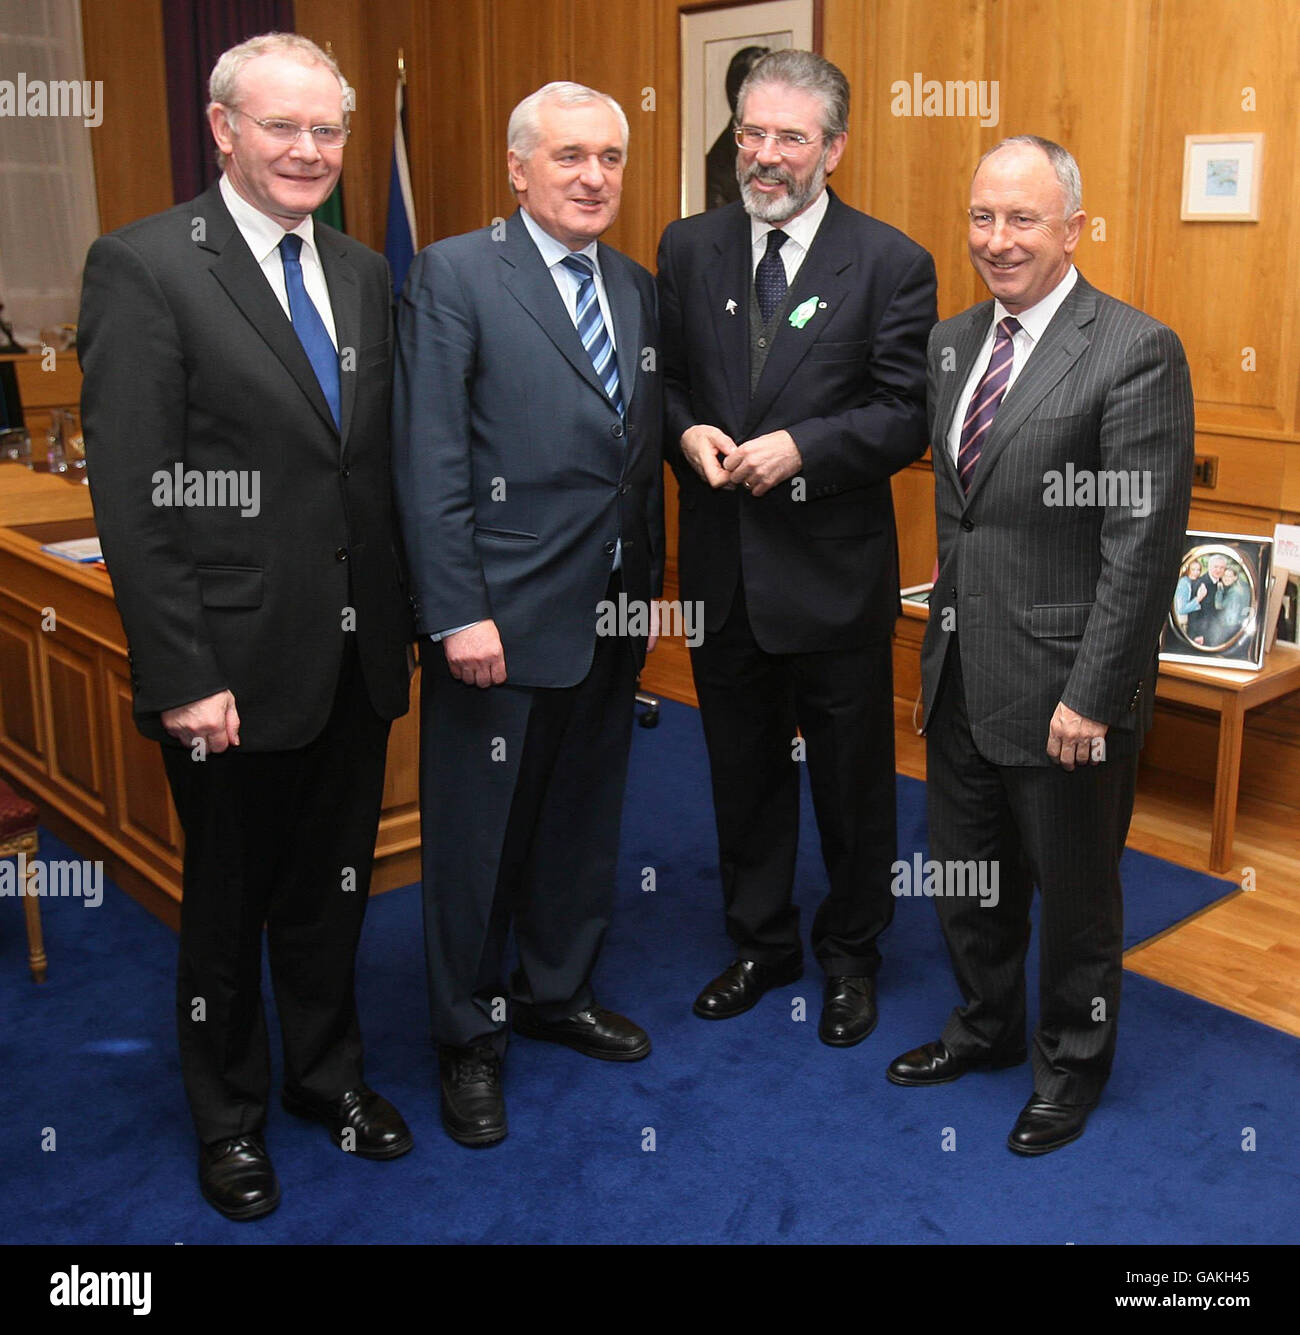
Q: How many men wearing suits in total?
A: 4